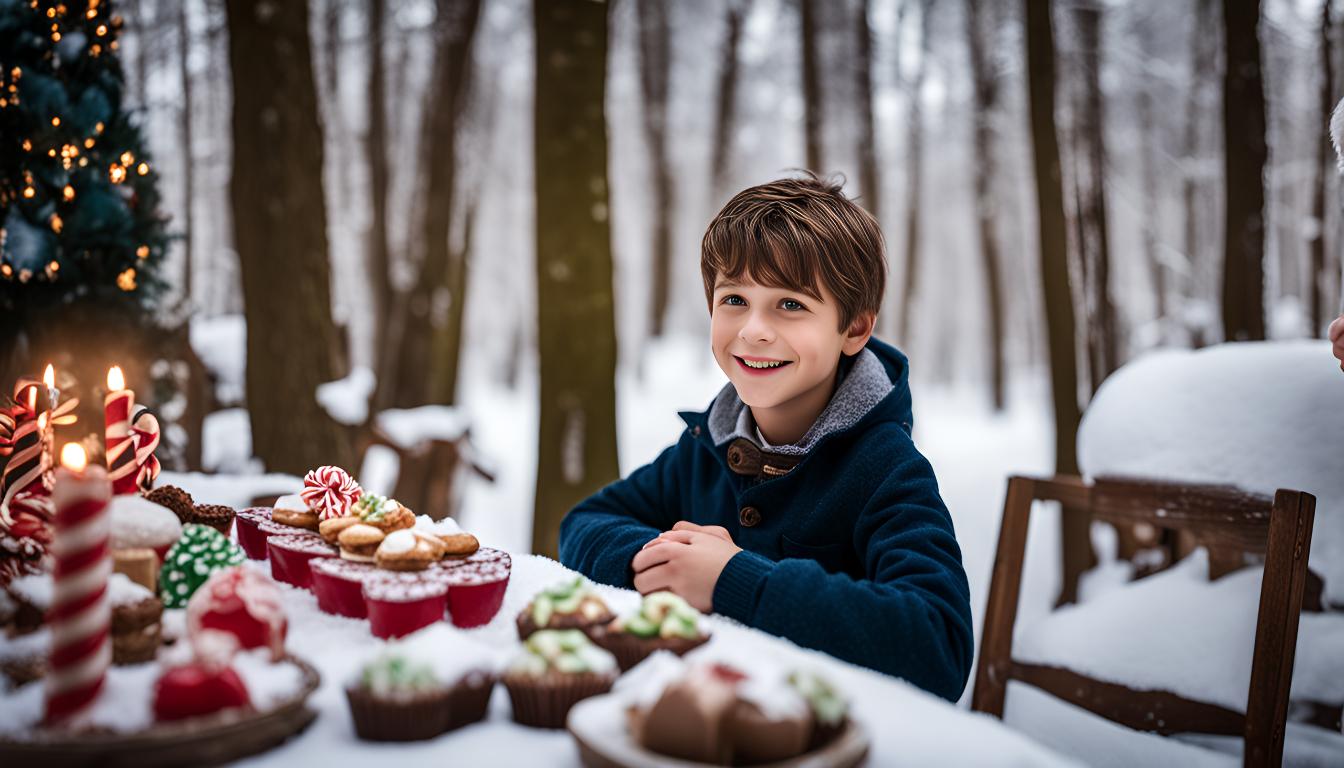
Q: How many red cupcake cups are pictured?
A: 5